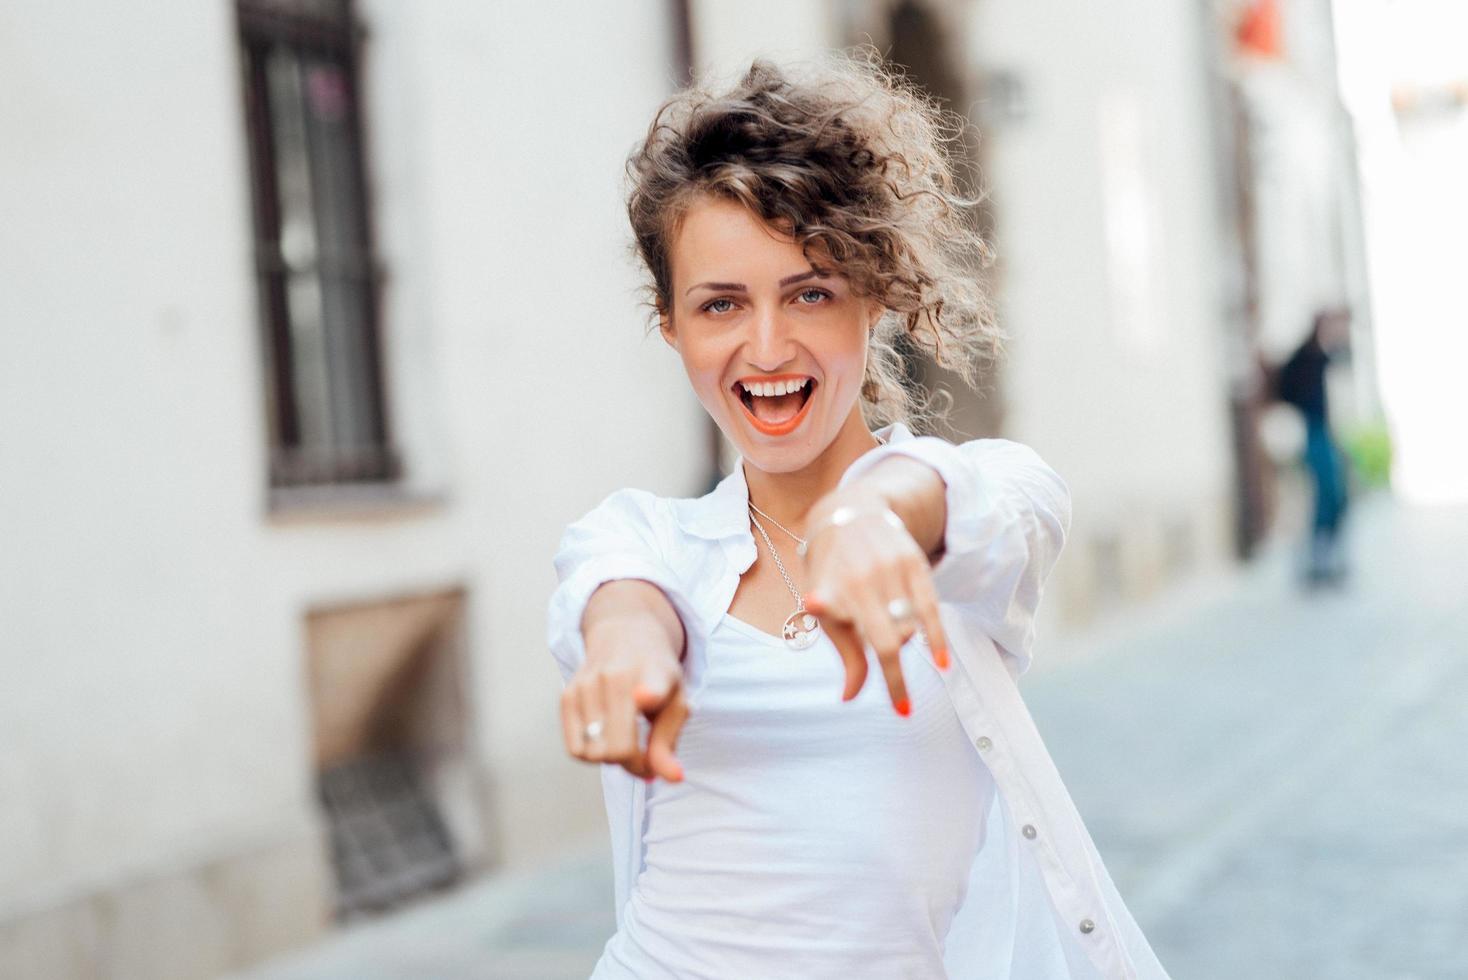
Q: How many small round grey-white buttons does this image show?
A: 3